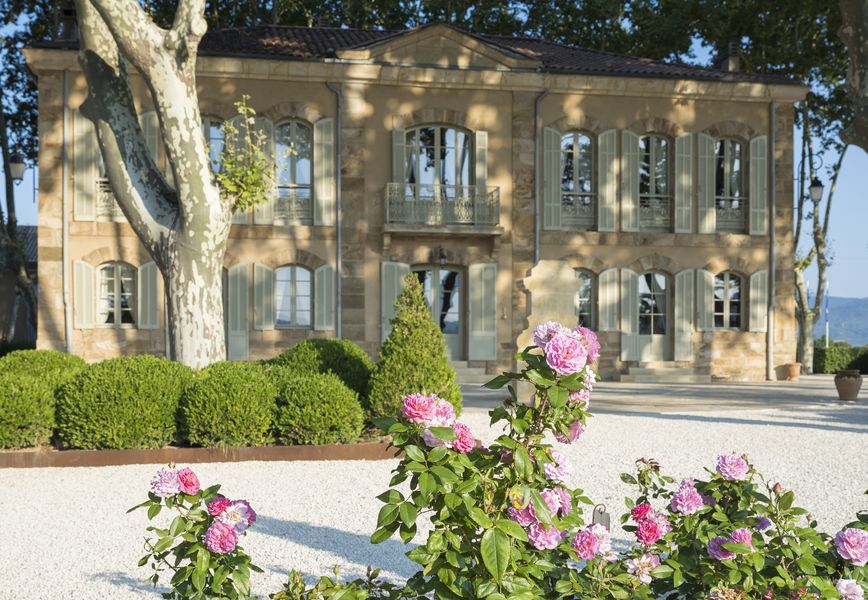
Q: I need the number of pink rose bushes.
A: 3